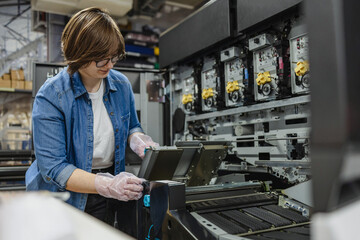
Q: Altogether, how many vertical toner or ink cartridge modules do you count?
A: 5